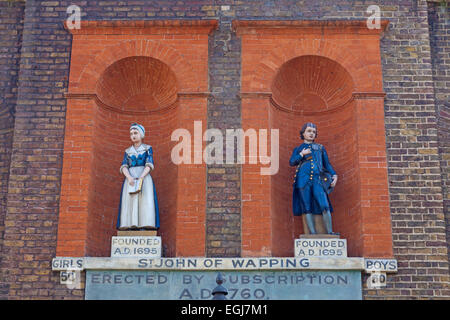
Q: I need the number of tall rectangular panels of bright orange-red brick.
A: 2